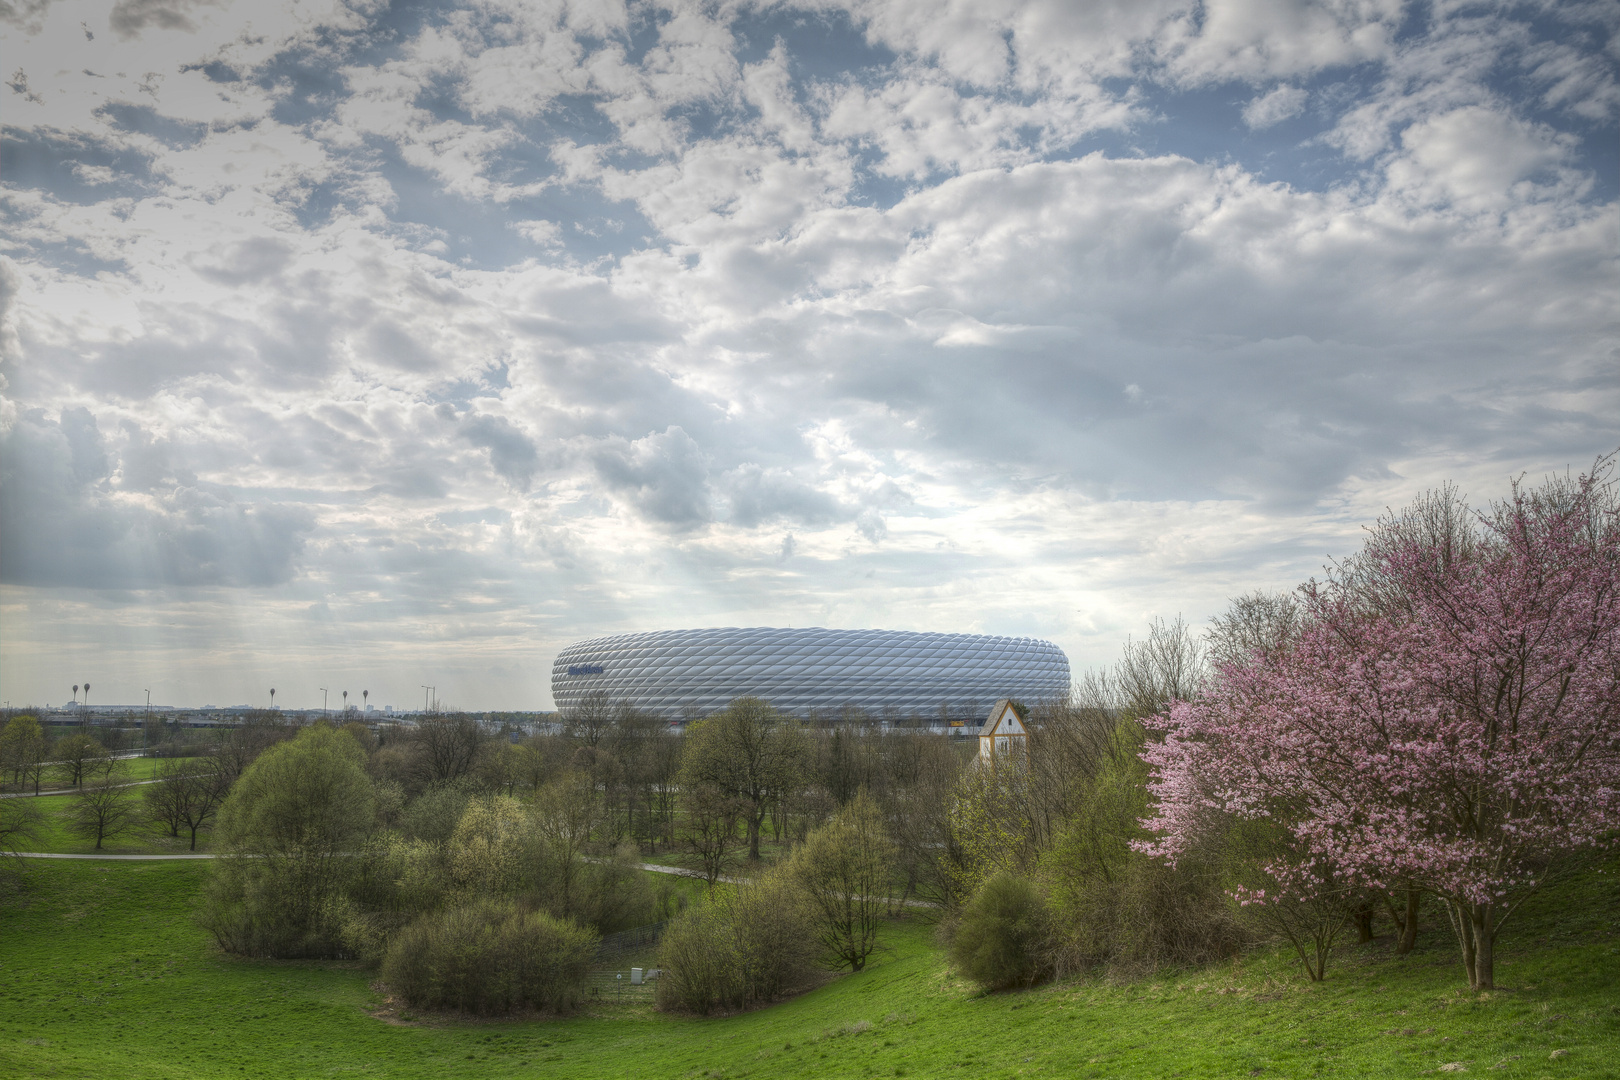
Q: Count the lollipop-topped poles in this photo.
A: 5